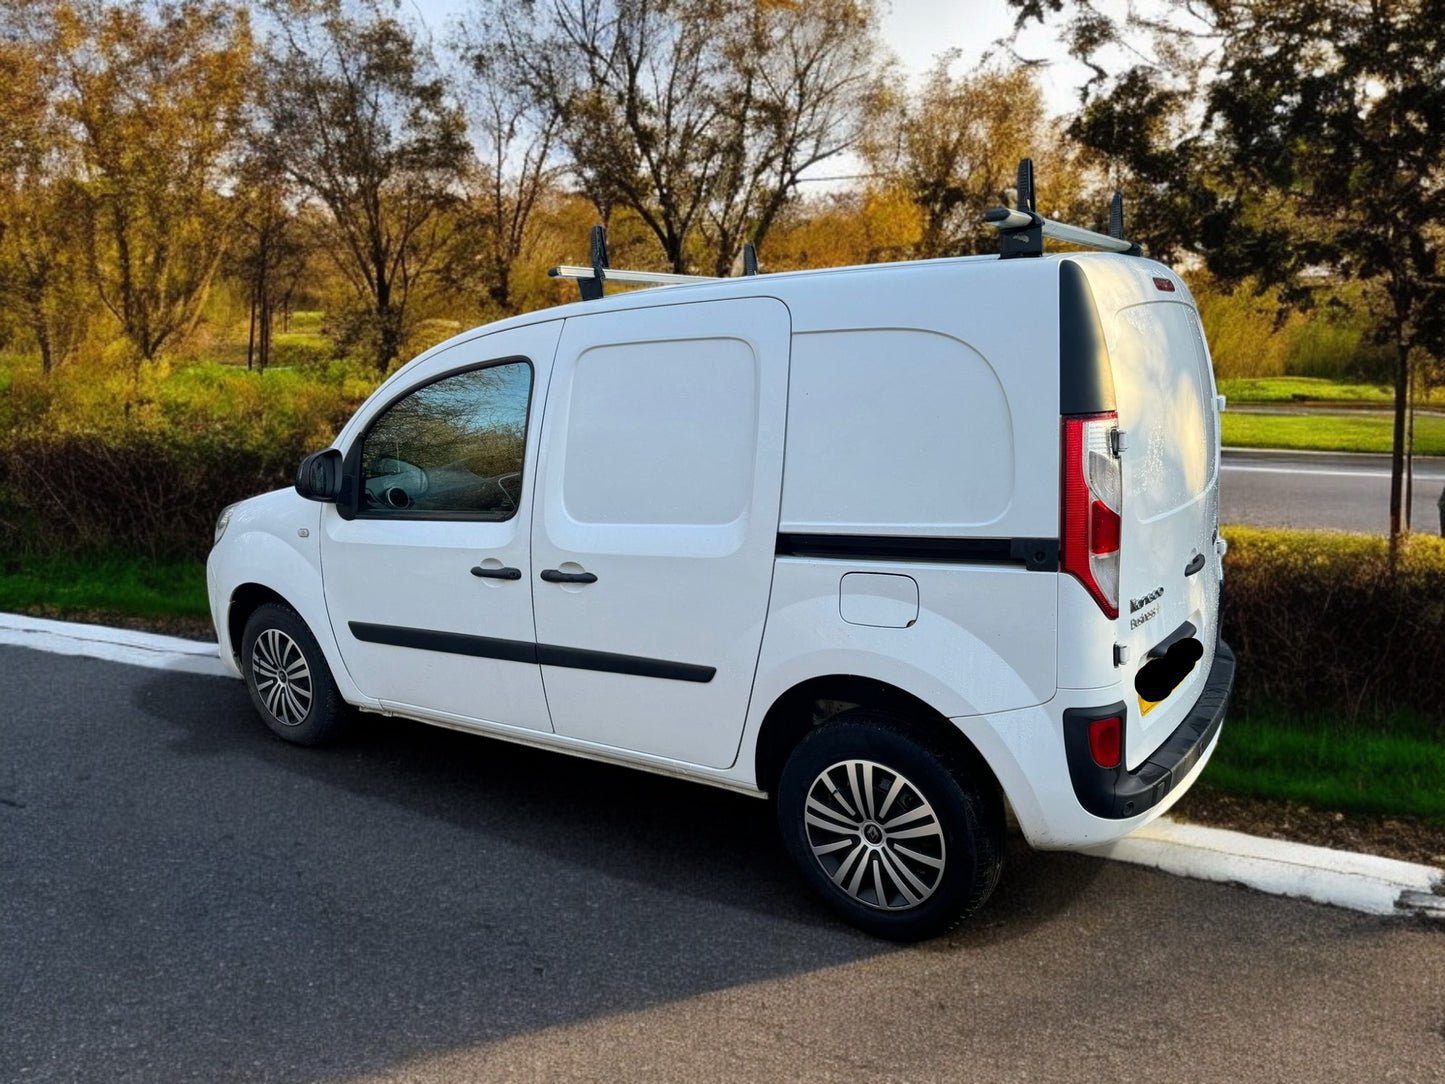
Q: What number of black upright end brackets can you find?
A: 4